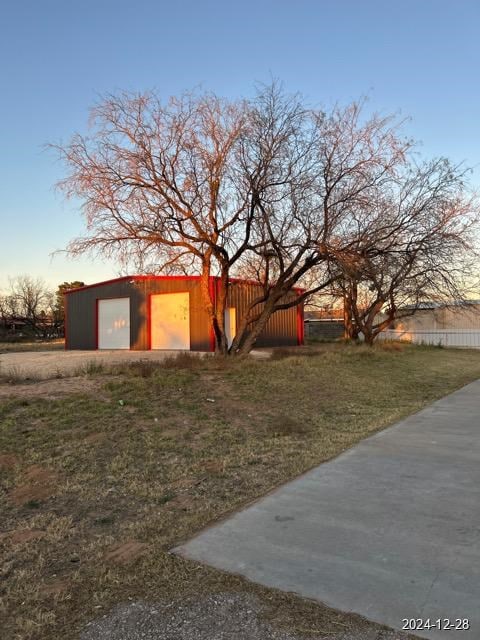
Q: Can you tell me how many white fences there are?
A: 1